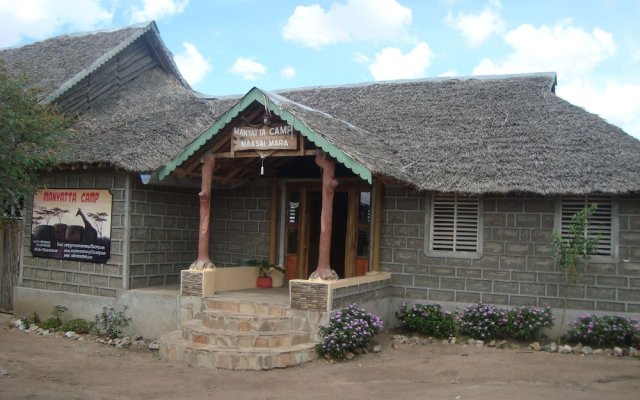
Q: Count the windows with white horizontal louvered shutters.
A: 2